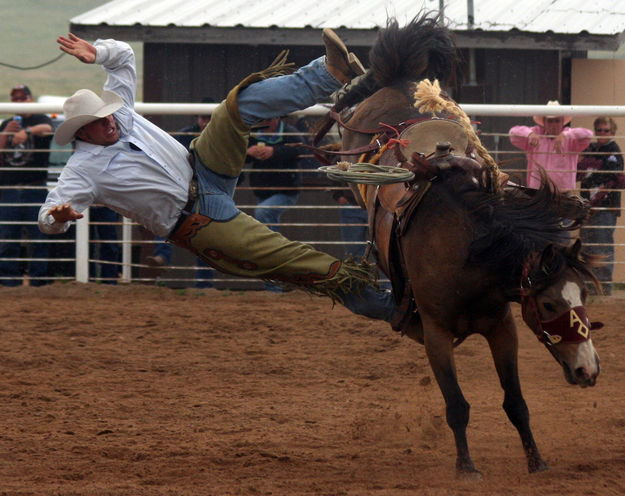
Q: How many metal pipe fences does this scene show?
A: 1